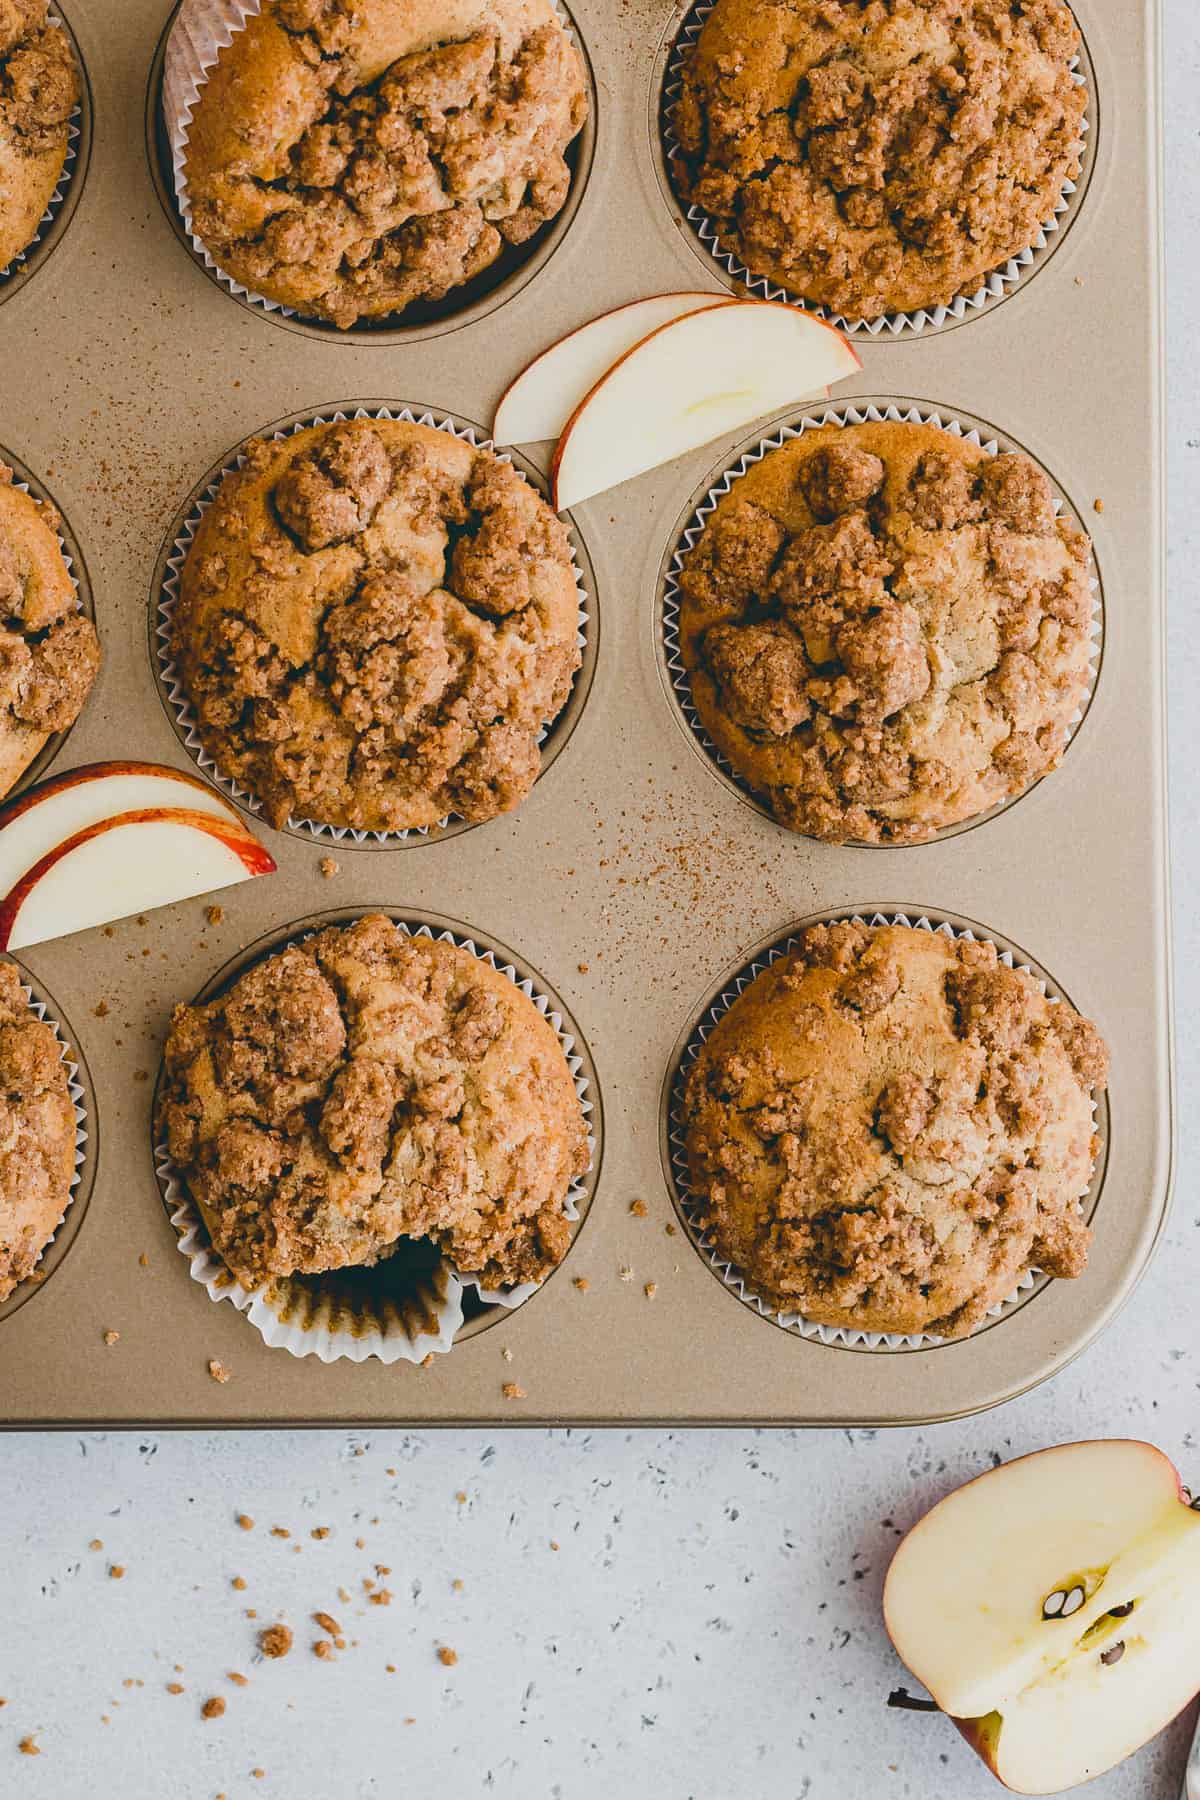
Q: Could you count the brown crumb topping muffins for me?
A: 9